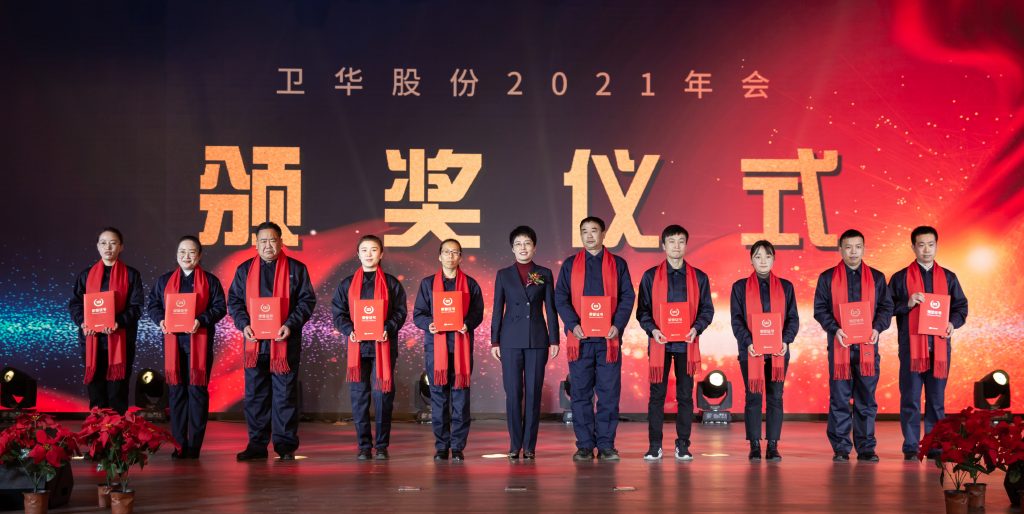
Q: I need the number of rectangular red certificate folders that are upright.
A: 10